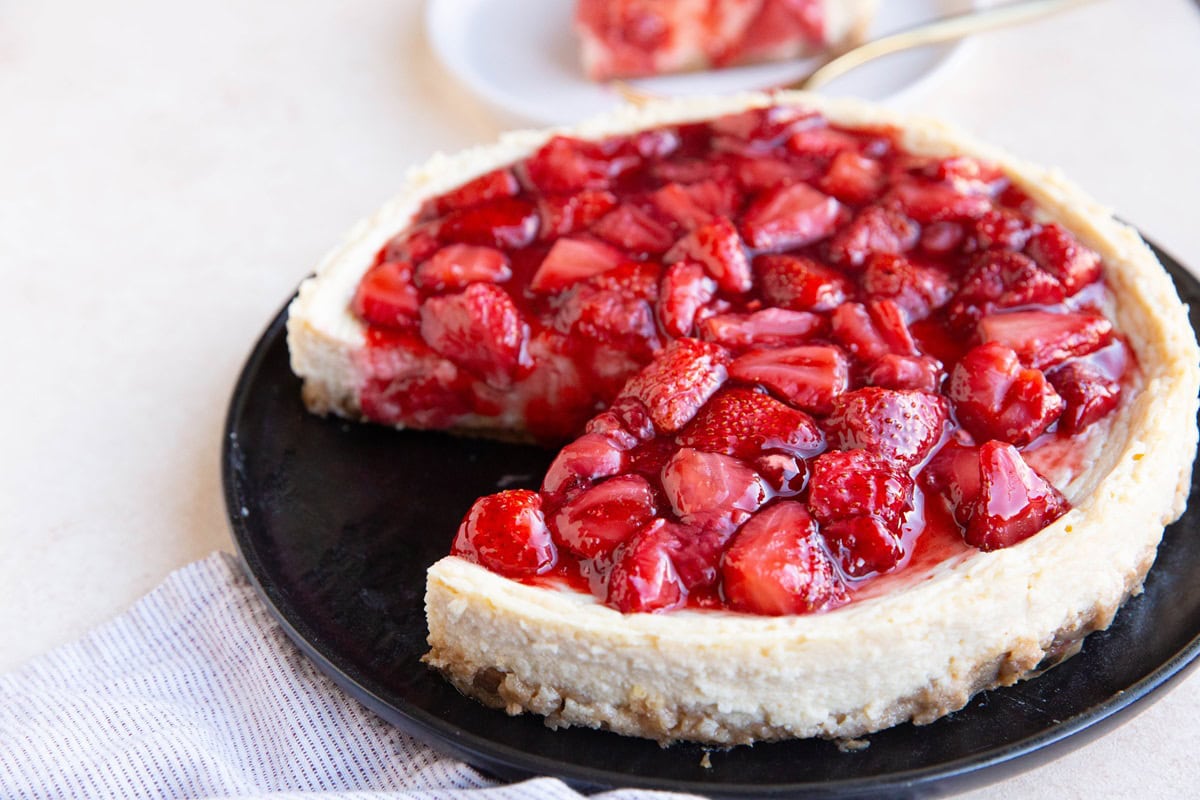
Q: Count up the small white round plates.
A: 1